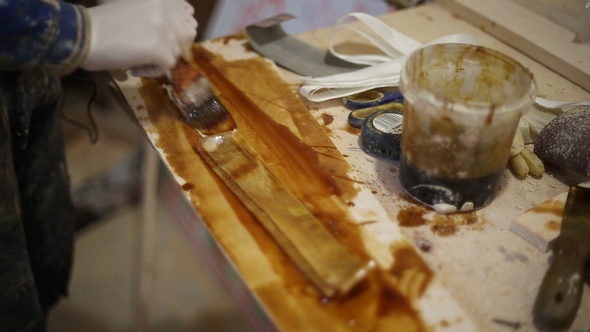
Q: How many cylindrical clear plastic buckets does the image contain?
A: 1